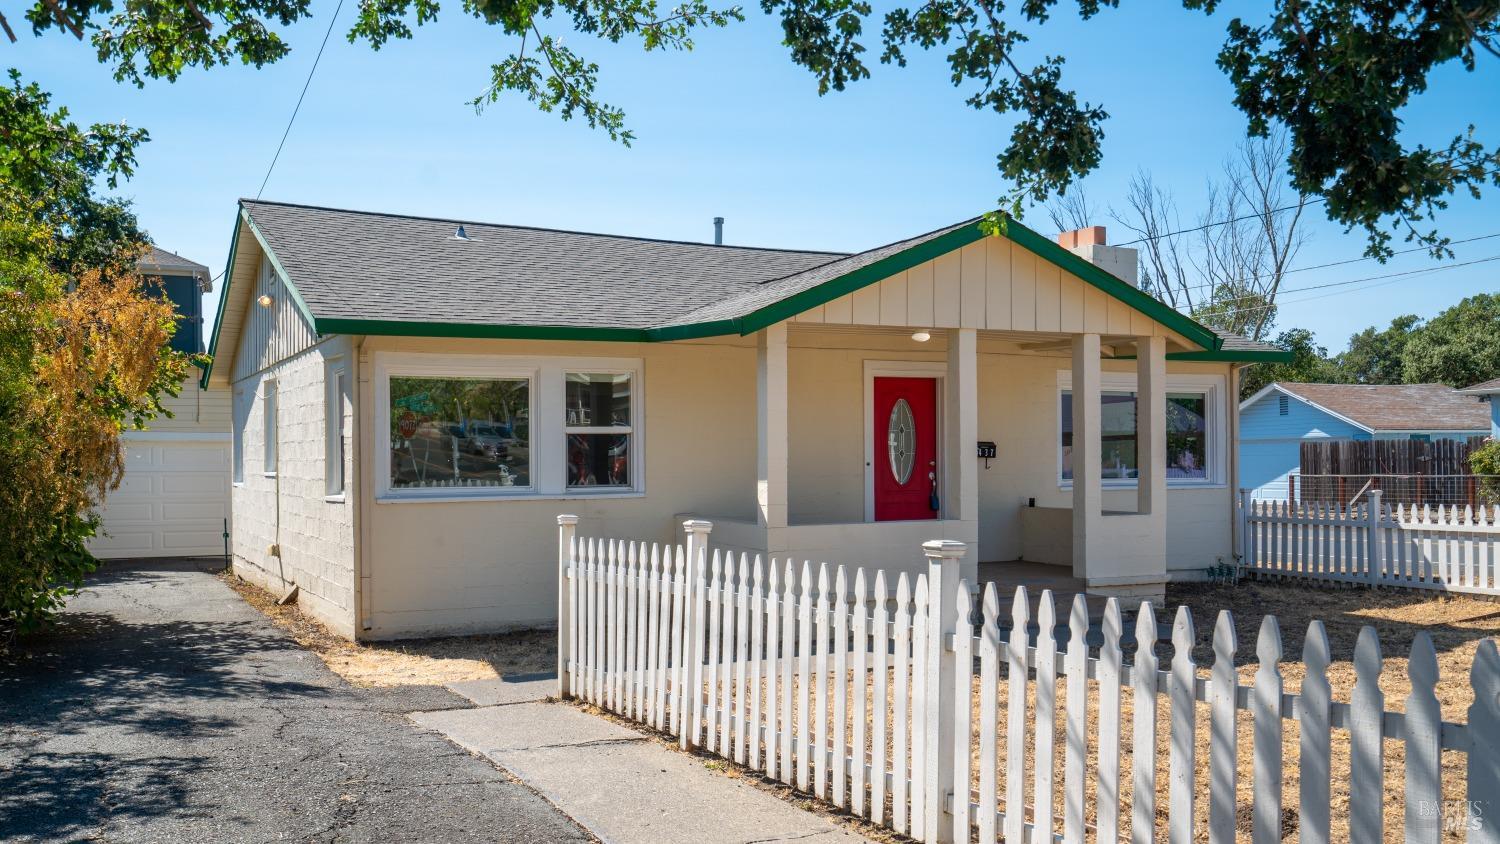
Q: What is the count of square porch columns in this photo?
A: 4